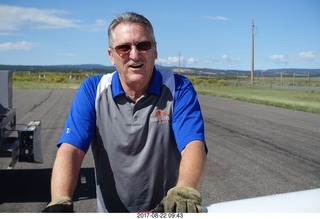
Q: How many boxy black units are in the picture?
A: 1